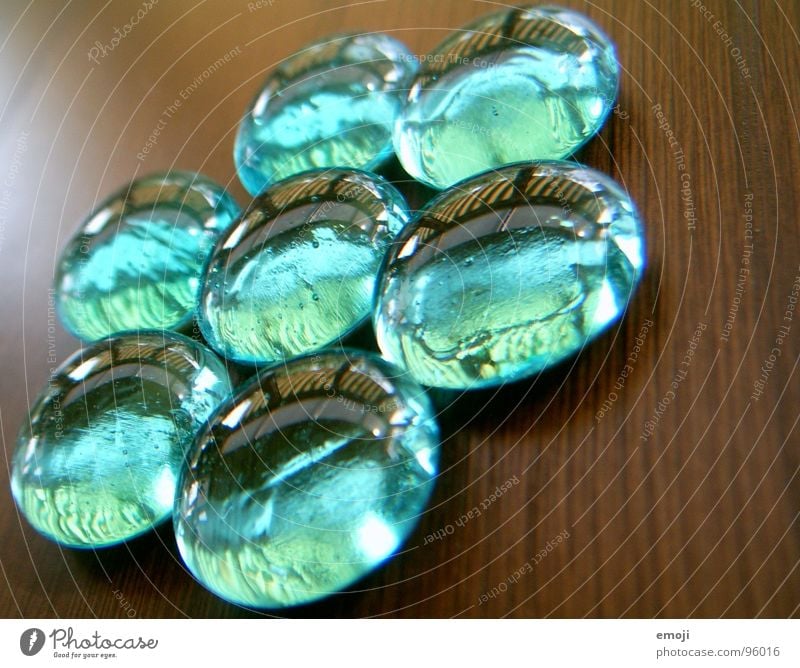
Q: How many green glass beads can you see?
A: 7